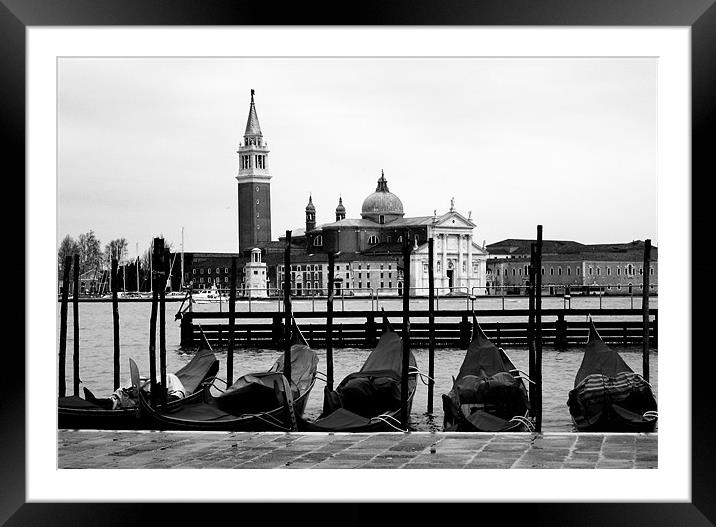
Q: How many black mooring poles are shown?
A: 13